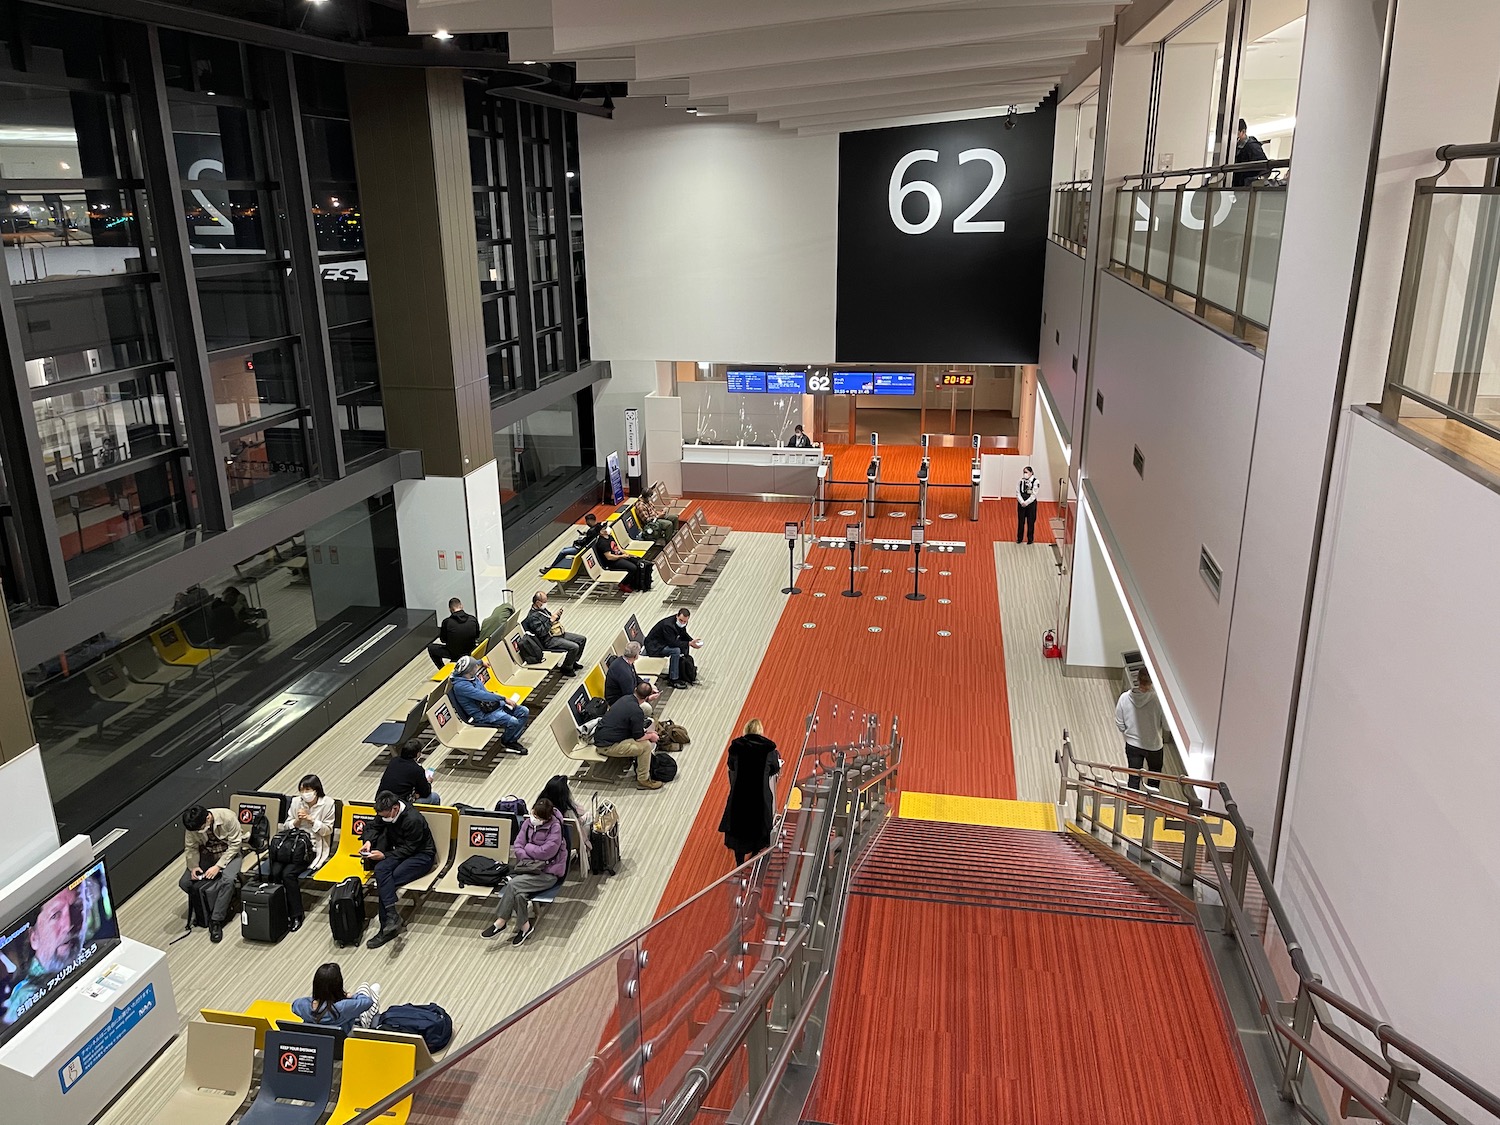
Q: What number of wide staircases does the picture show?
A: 1